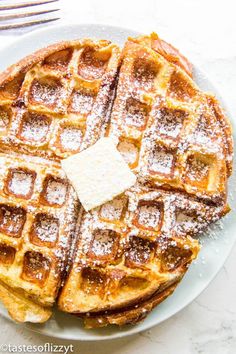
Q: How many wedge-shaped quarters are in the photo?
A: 4